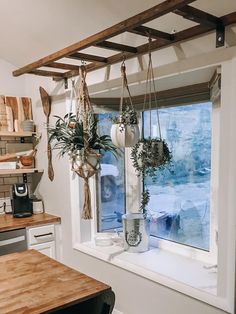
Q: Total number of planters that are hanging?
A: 3